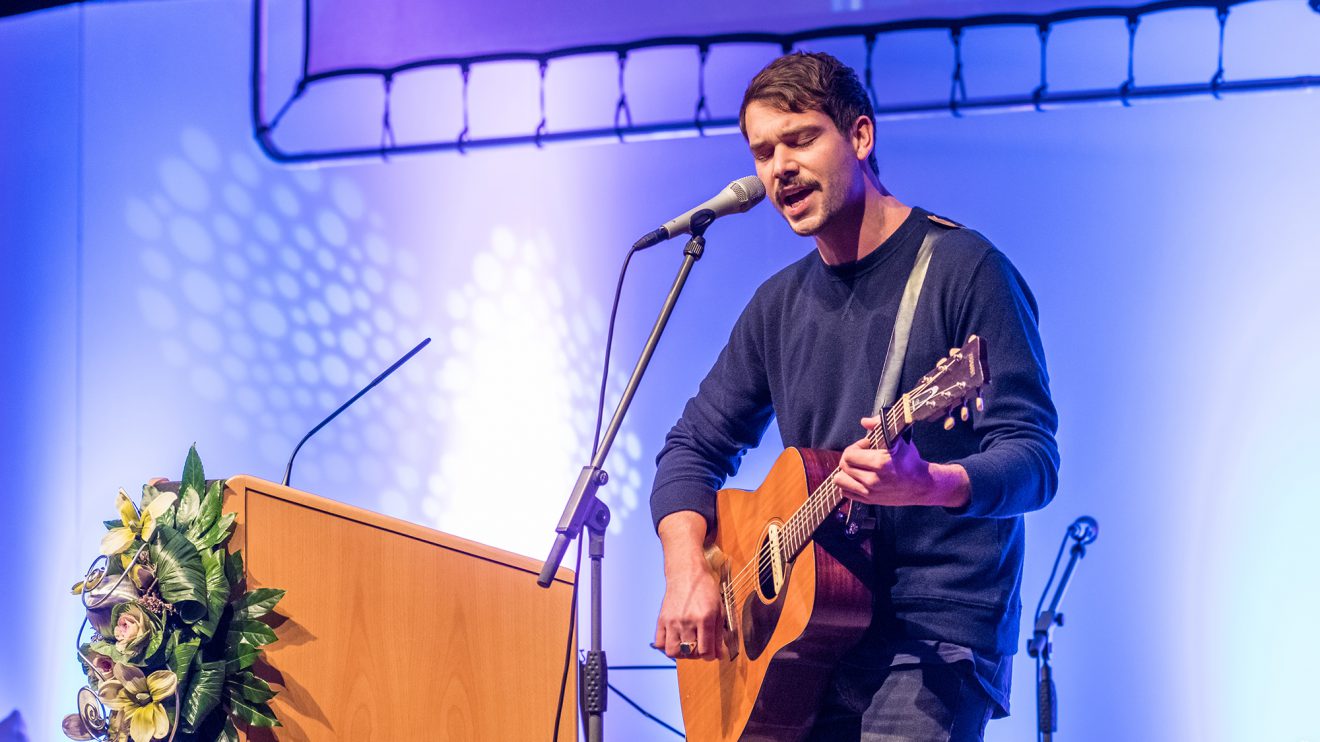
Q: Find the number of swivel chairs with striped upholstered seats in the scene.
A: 0